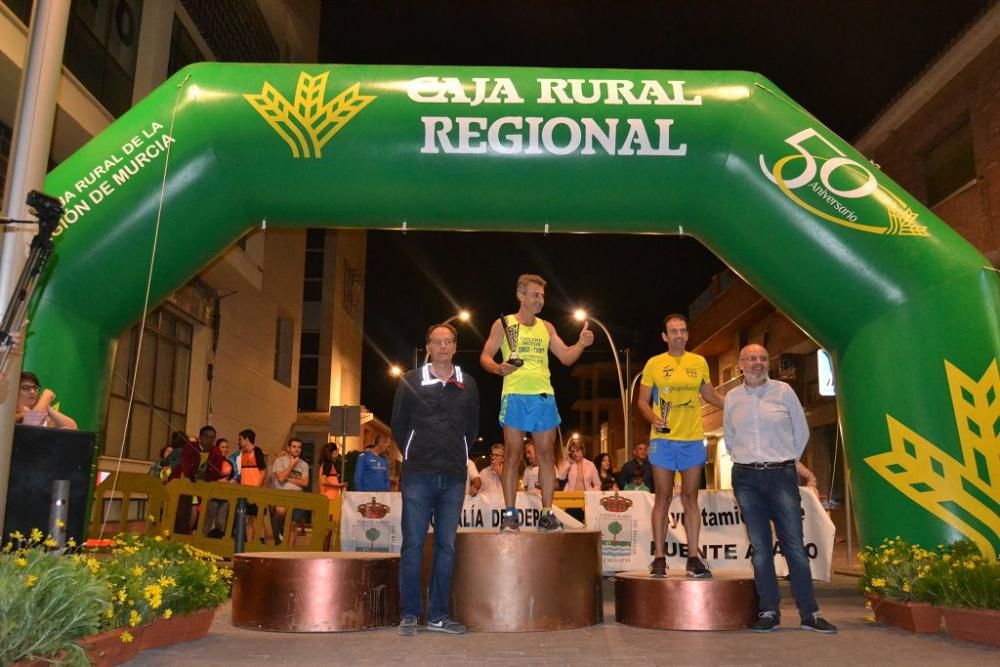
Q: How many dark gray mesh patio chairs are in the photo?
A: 0